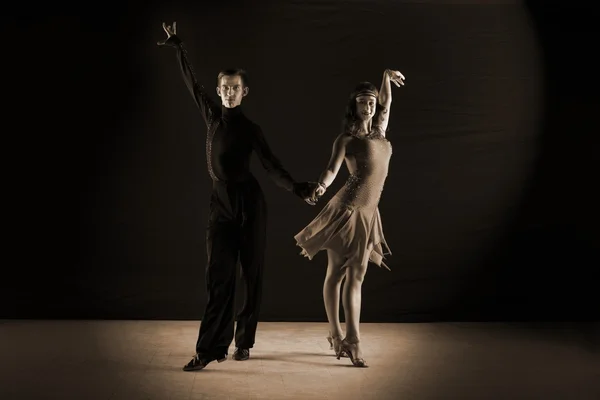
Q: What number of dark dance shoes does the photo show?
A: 2